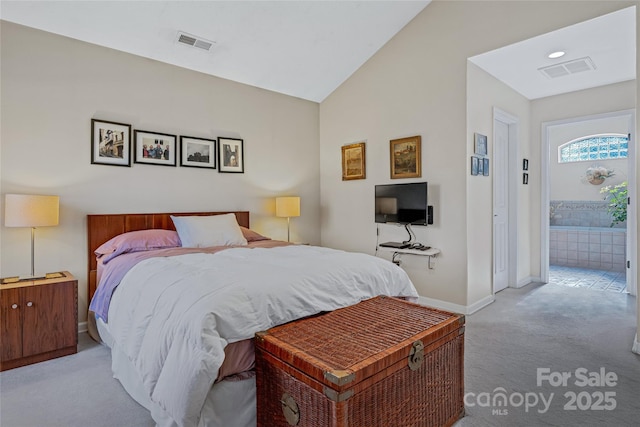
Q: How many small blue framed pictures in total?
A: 3